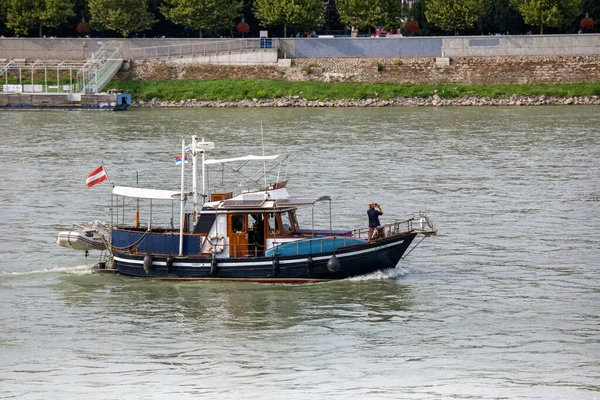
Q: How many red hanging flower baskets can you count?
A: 4